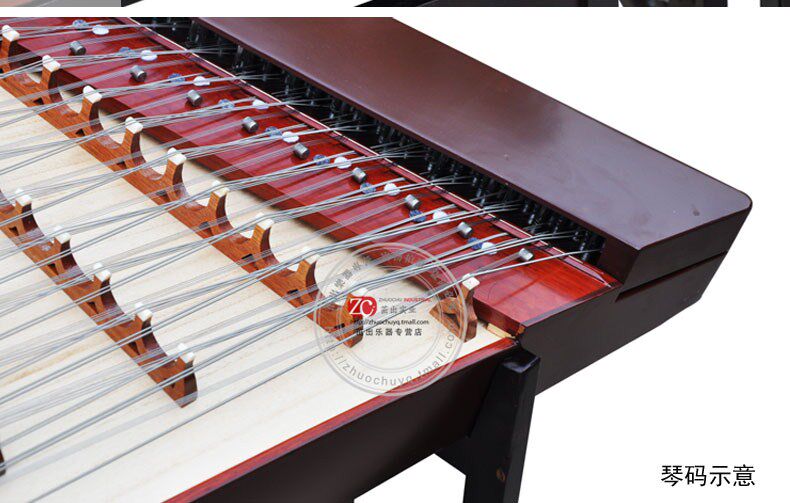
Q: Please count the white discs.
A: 9